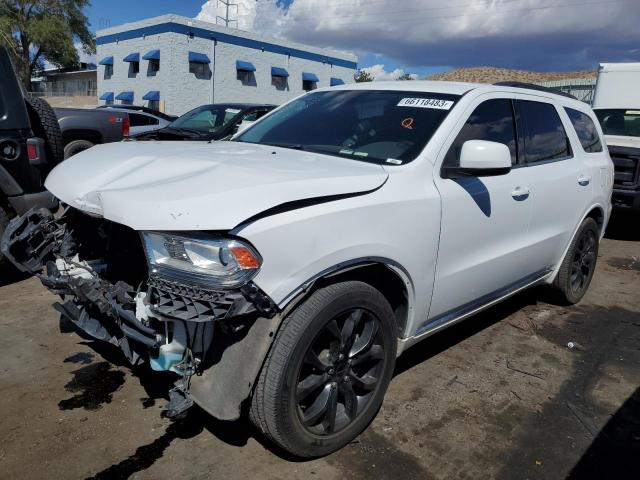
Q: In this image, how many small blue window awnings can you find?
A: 11